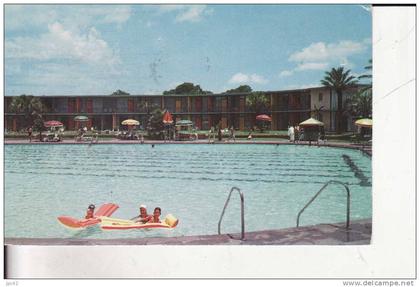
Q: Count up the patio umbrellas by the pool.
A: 8